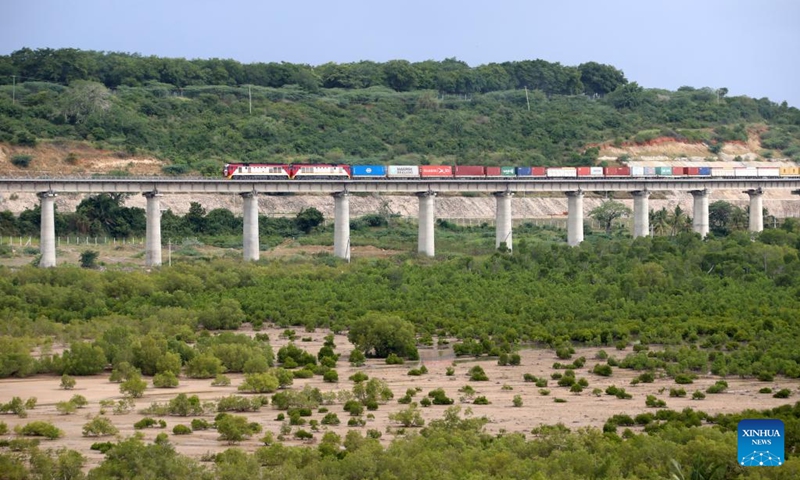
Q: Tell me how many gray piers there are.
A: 10